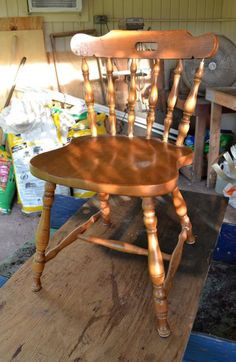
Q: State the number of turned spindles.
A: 6